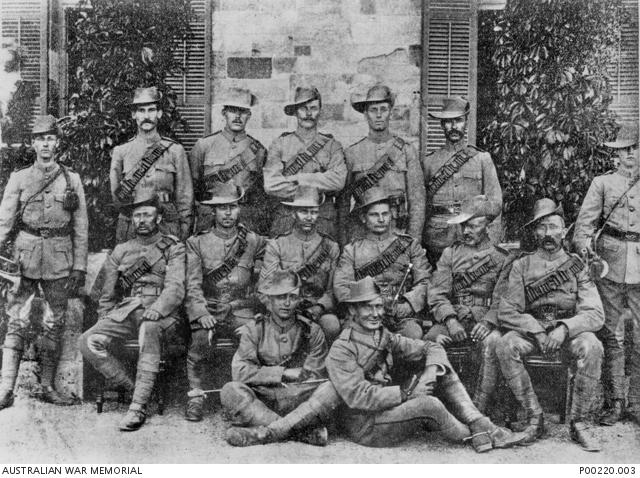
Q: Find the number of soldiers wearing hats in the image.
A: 15